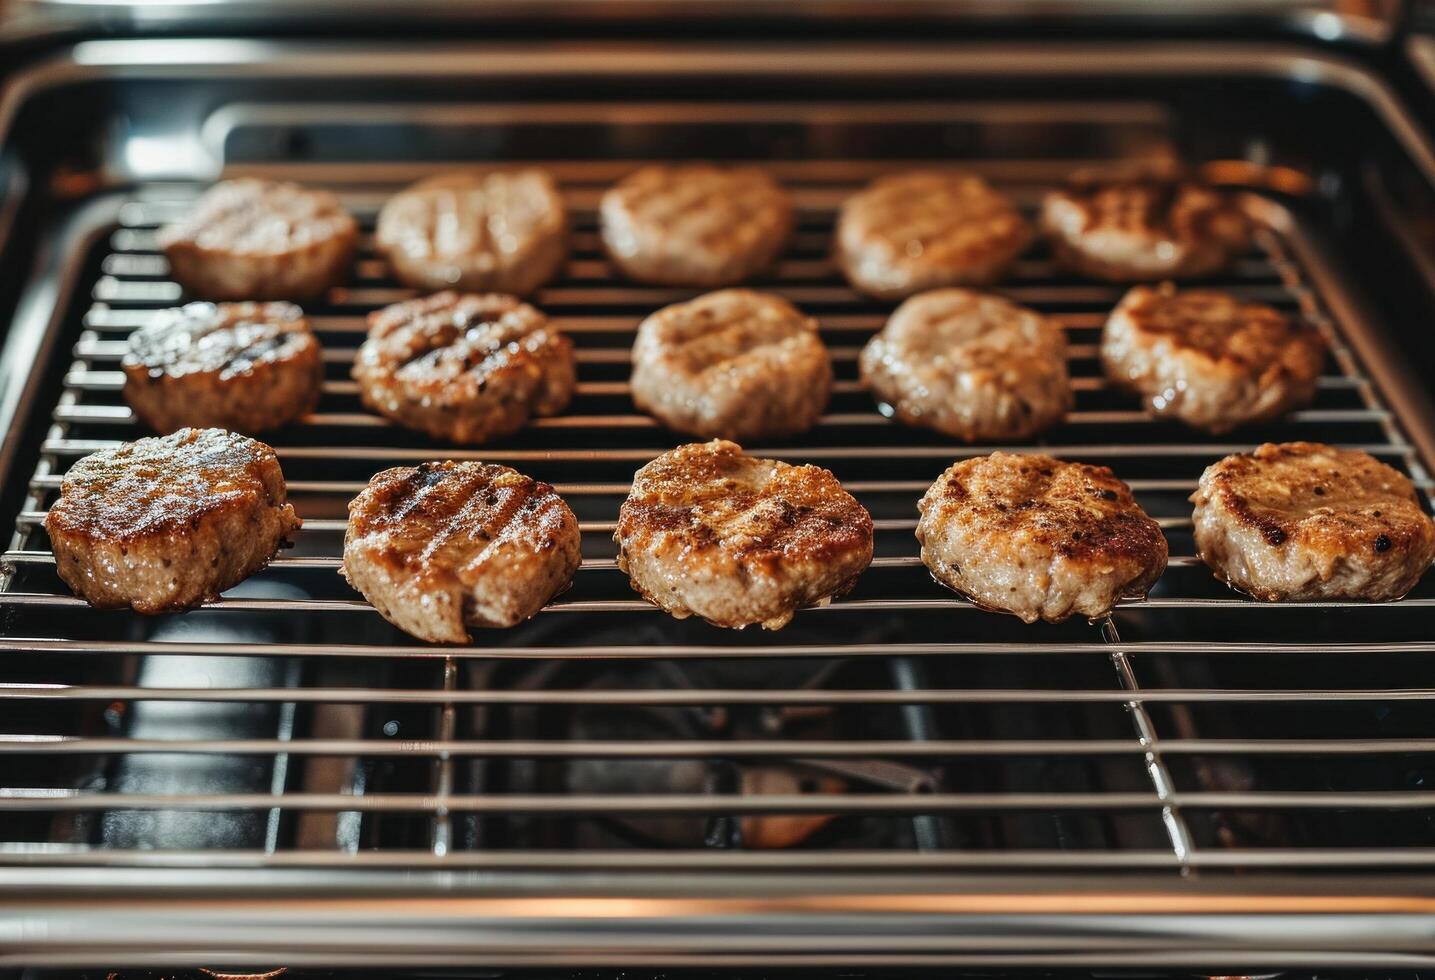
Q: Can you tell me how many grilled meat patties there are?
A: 15